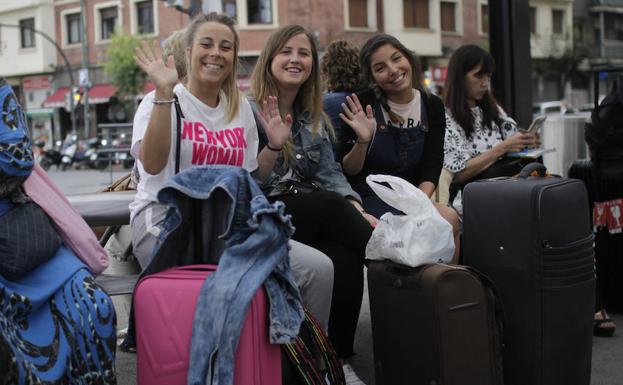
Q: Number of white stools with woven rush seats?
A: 0